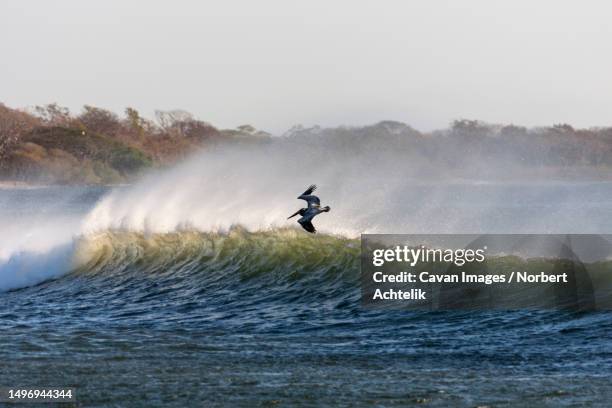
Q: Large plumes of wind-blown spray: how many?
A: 1